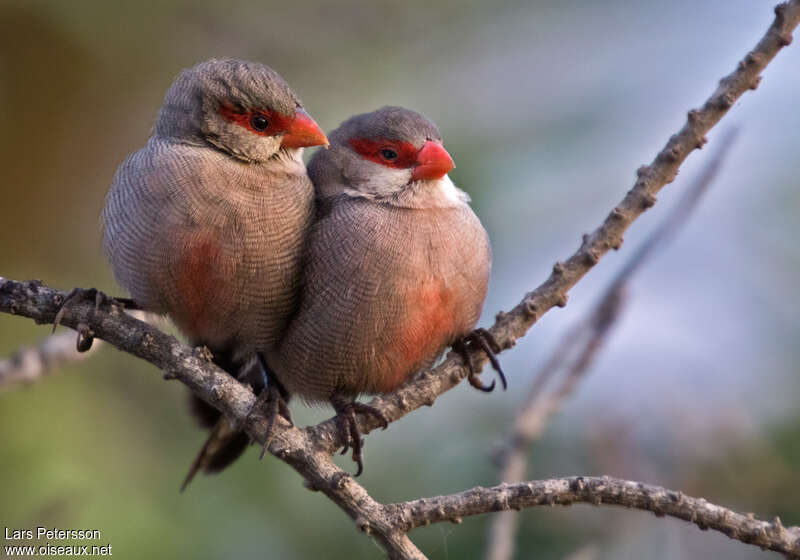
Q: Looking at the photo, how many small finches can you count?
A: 2